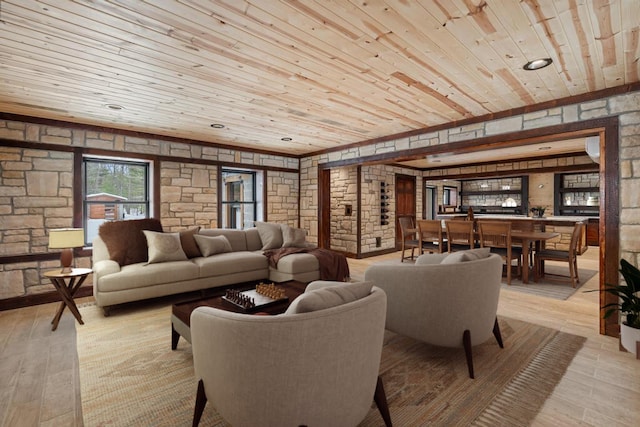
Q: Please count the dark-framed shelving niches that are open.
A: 2